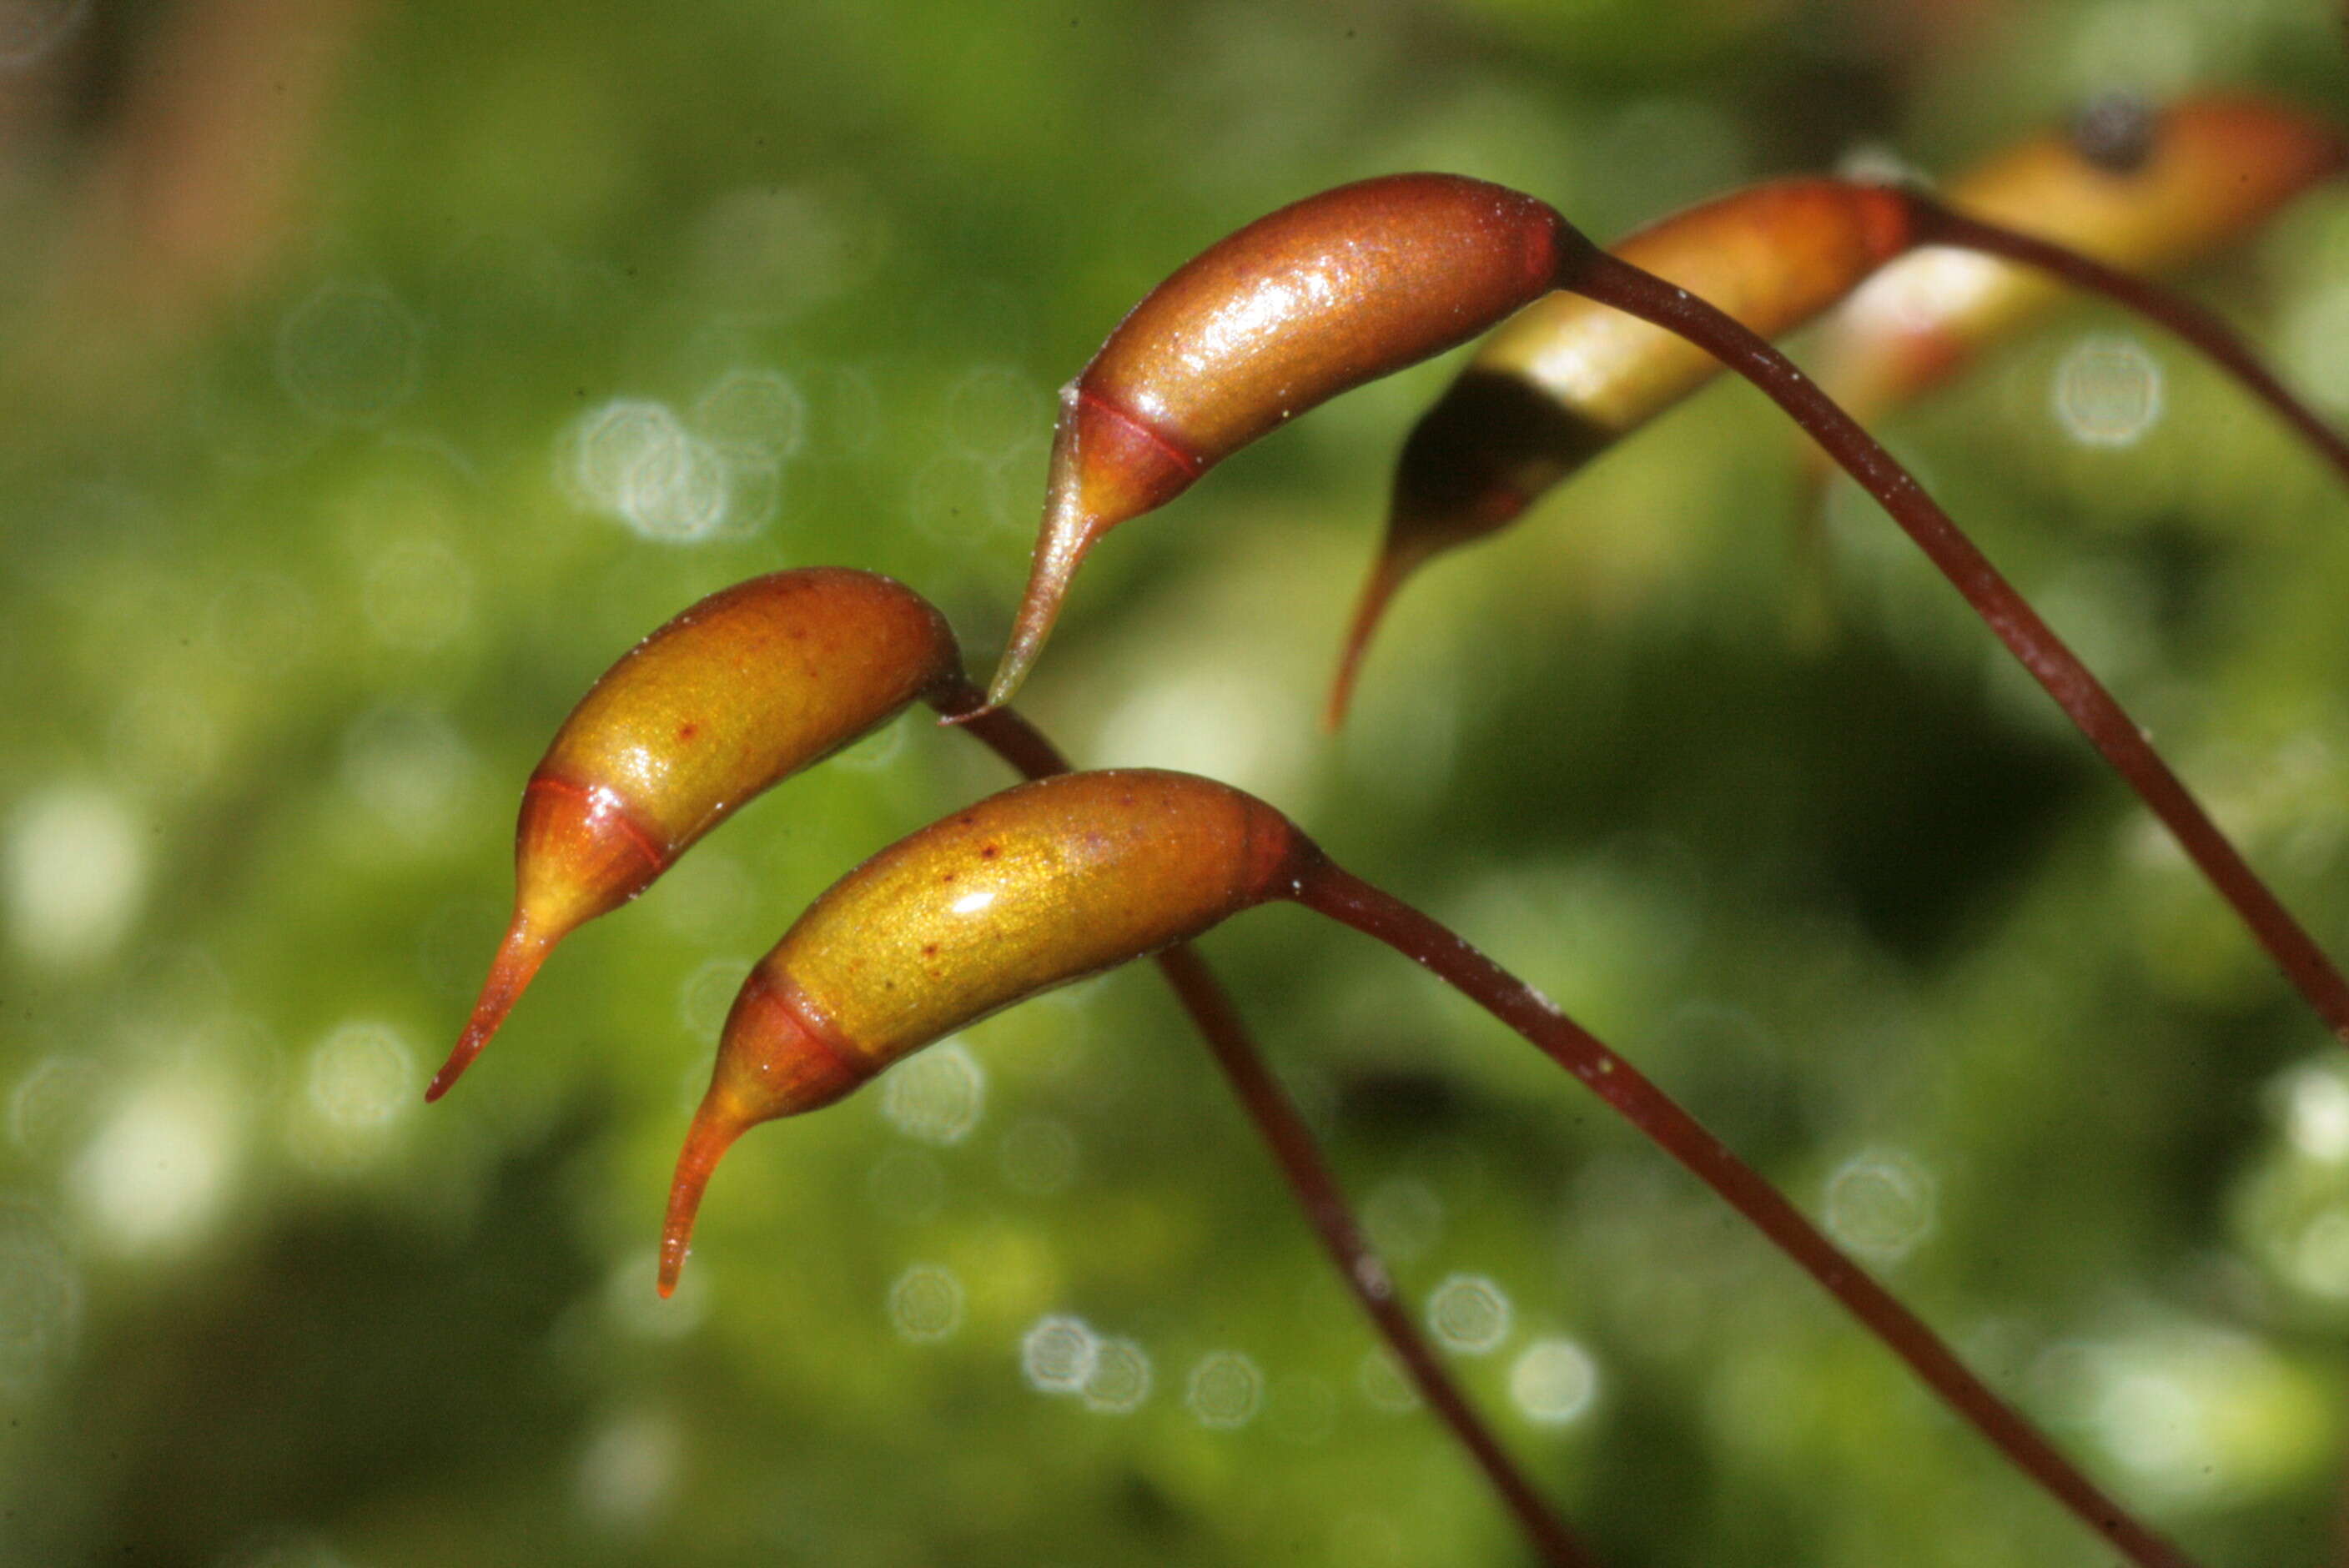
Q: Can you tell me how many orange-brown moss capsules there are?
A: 5